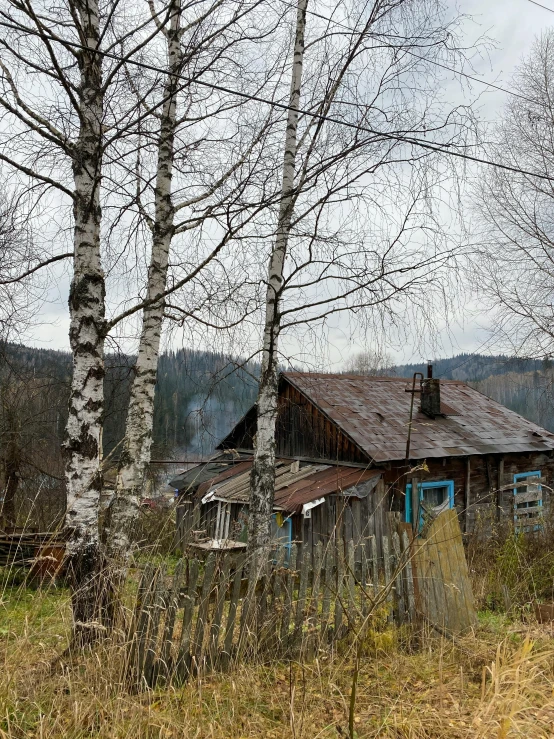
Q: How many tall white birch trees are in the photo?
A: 3